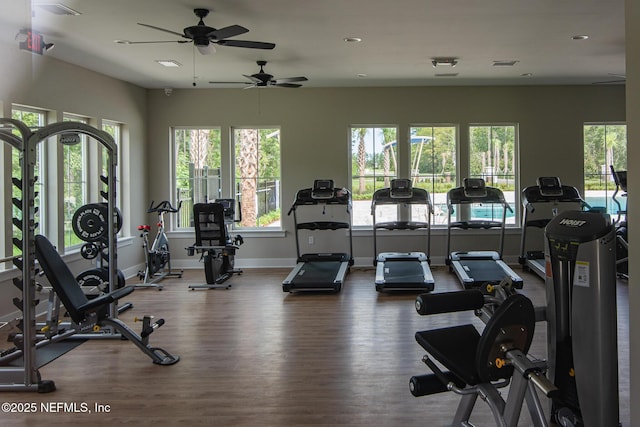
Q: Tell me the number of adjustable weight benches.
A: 1